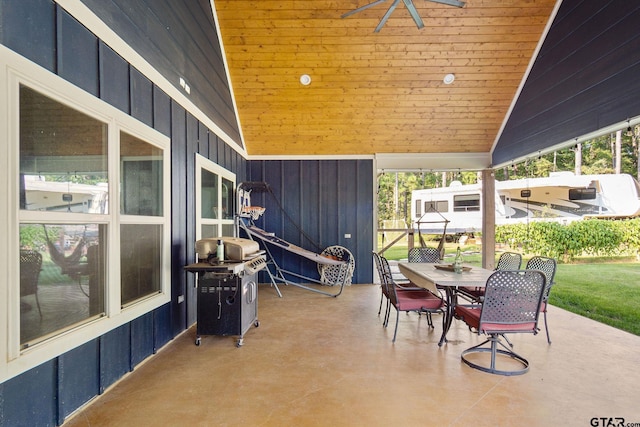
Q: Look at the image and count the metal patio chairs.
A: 6